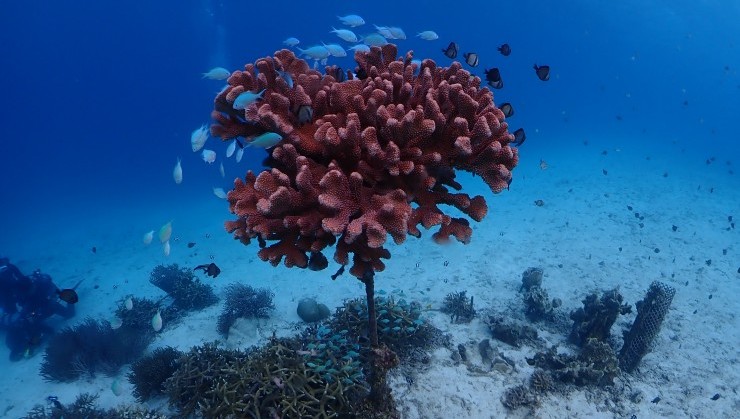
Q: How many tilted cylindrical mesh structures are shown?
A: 1